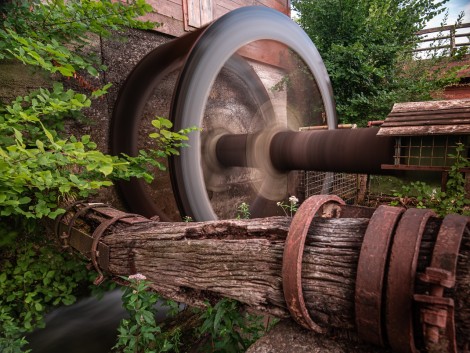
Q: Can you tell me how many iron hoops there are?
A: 7